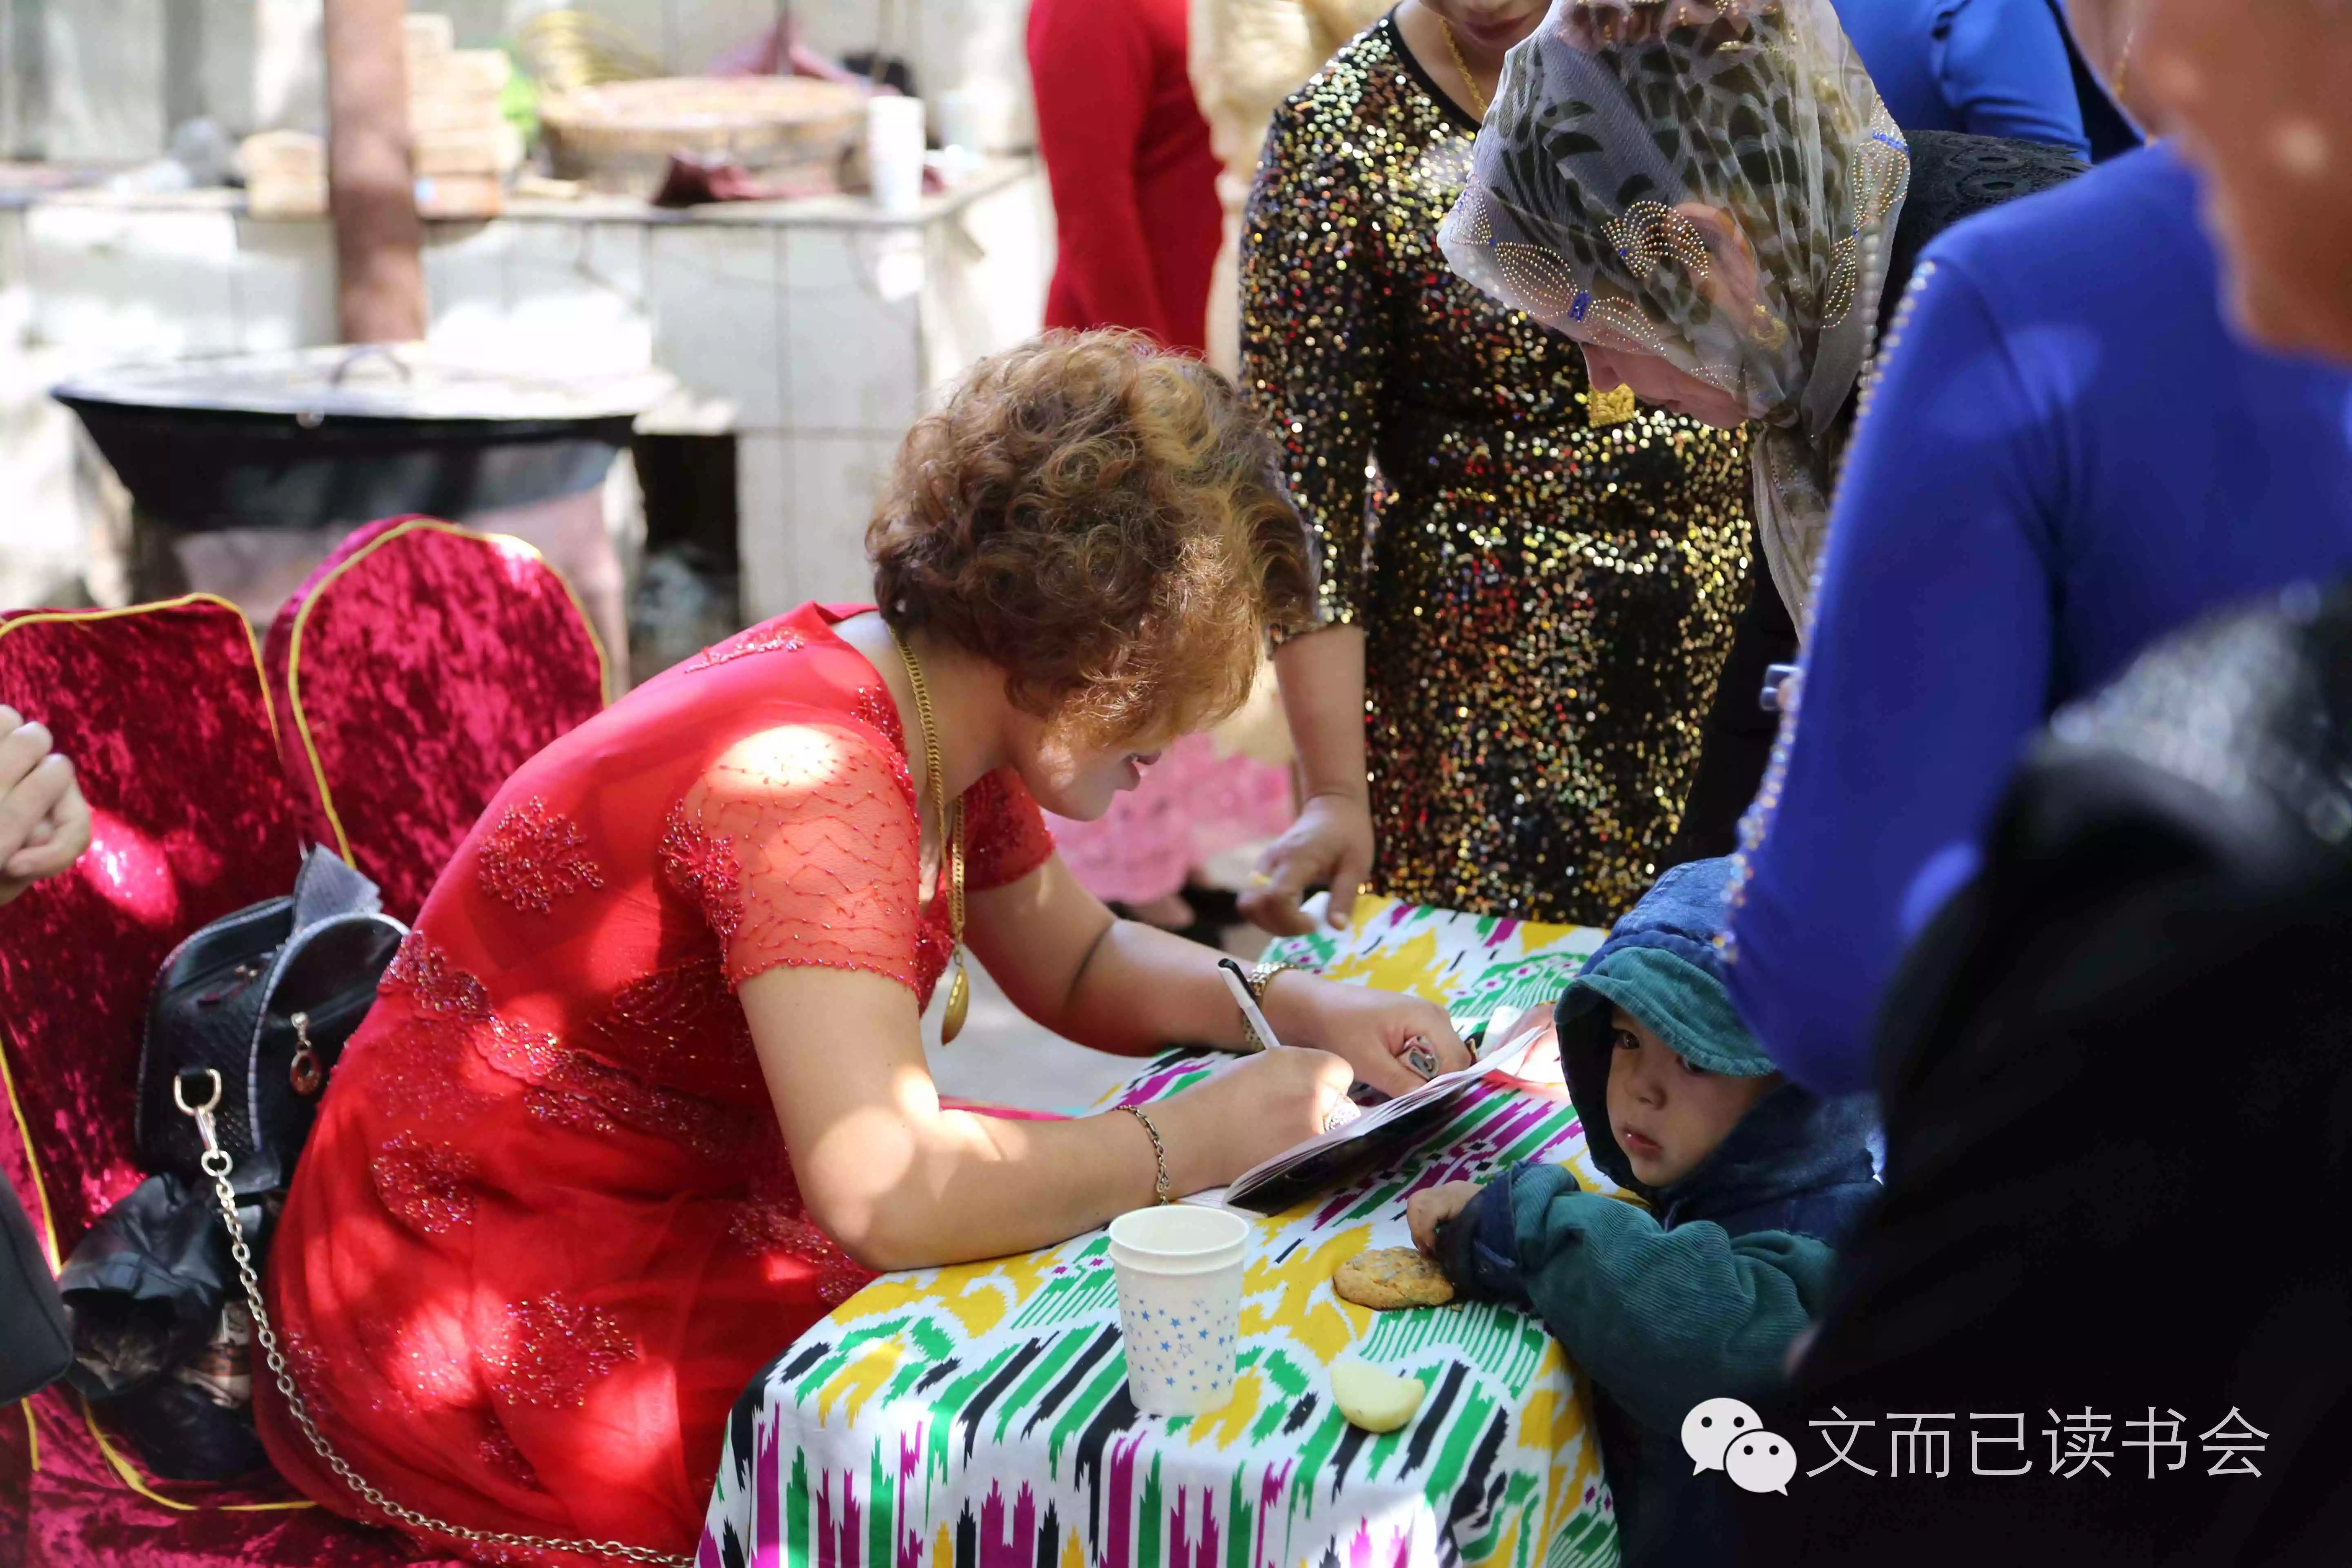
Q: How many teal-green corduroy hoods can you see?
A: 1